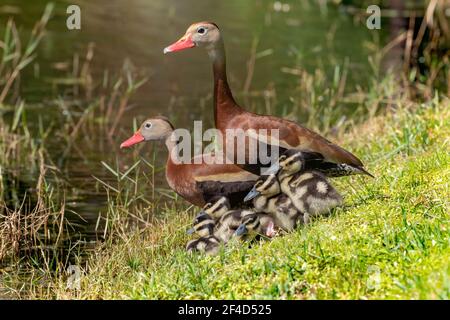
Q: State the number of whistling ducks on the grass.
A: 7